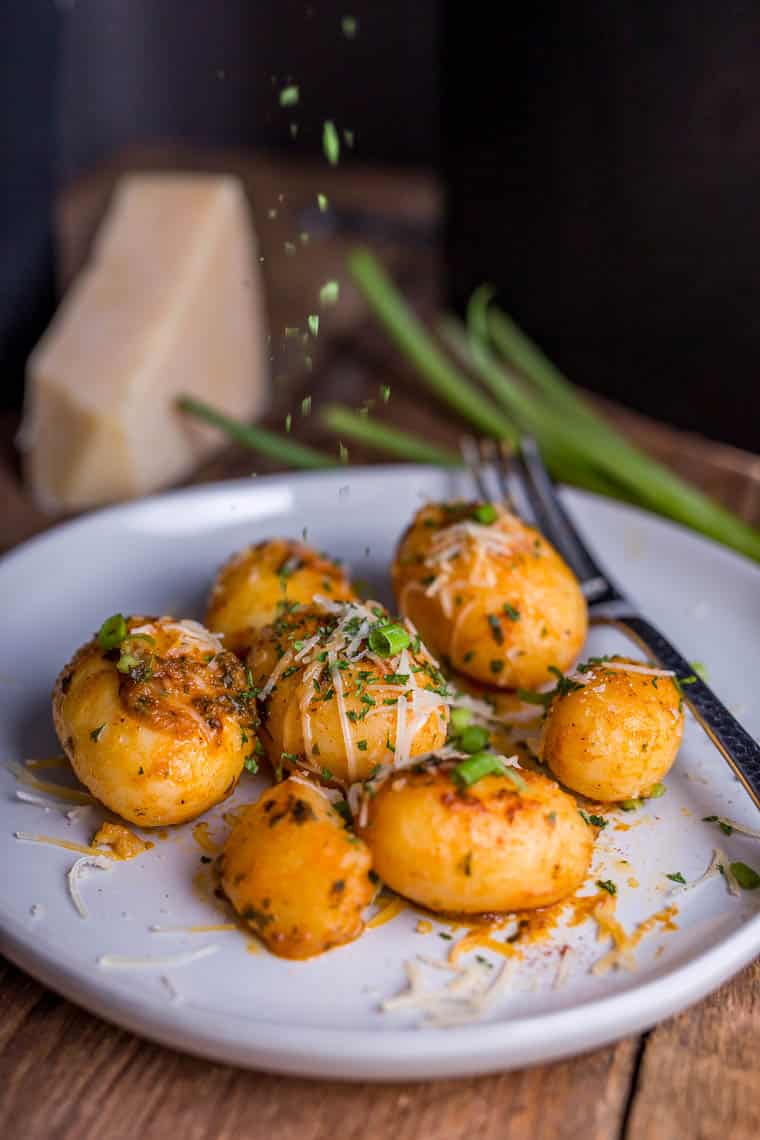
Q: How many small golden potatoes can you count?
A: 7